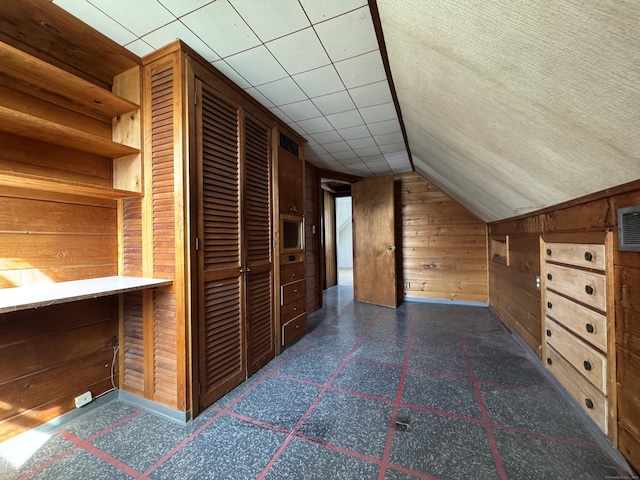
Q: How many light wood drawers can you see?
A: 5